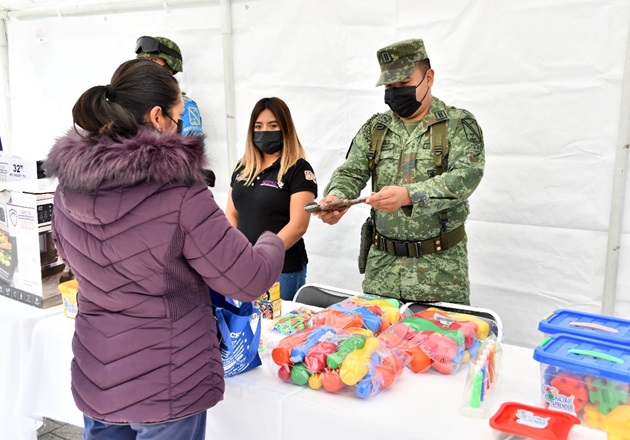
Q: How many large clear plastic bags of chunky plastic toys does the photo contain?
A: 3